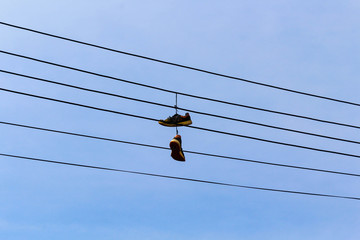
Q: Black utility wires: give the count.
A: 6